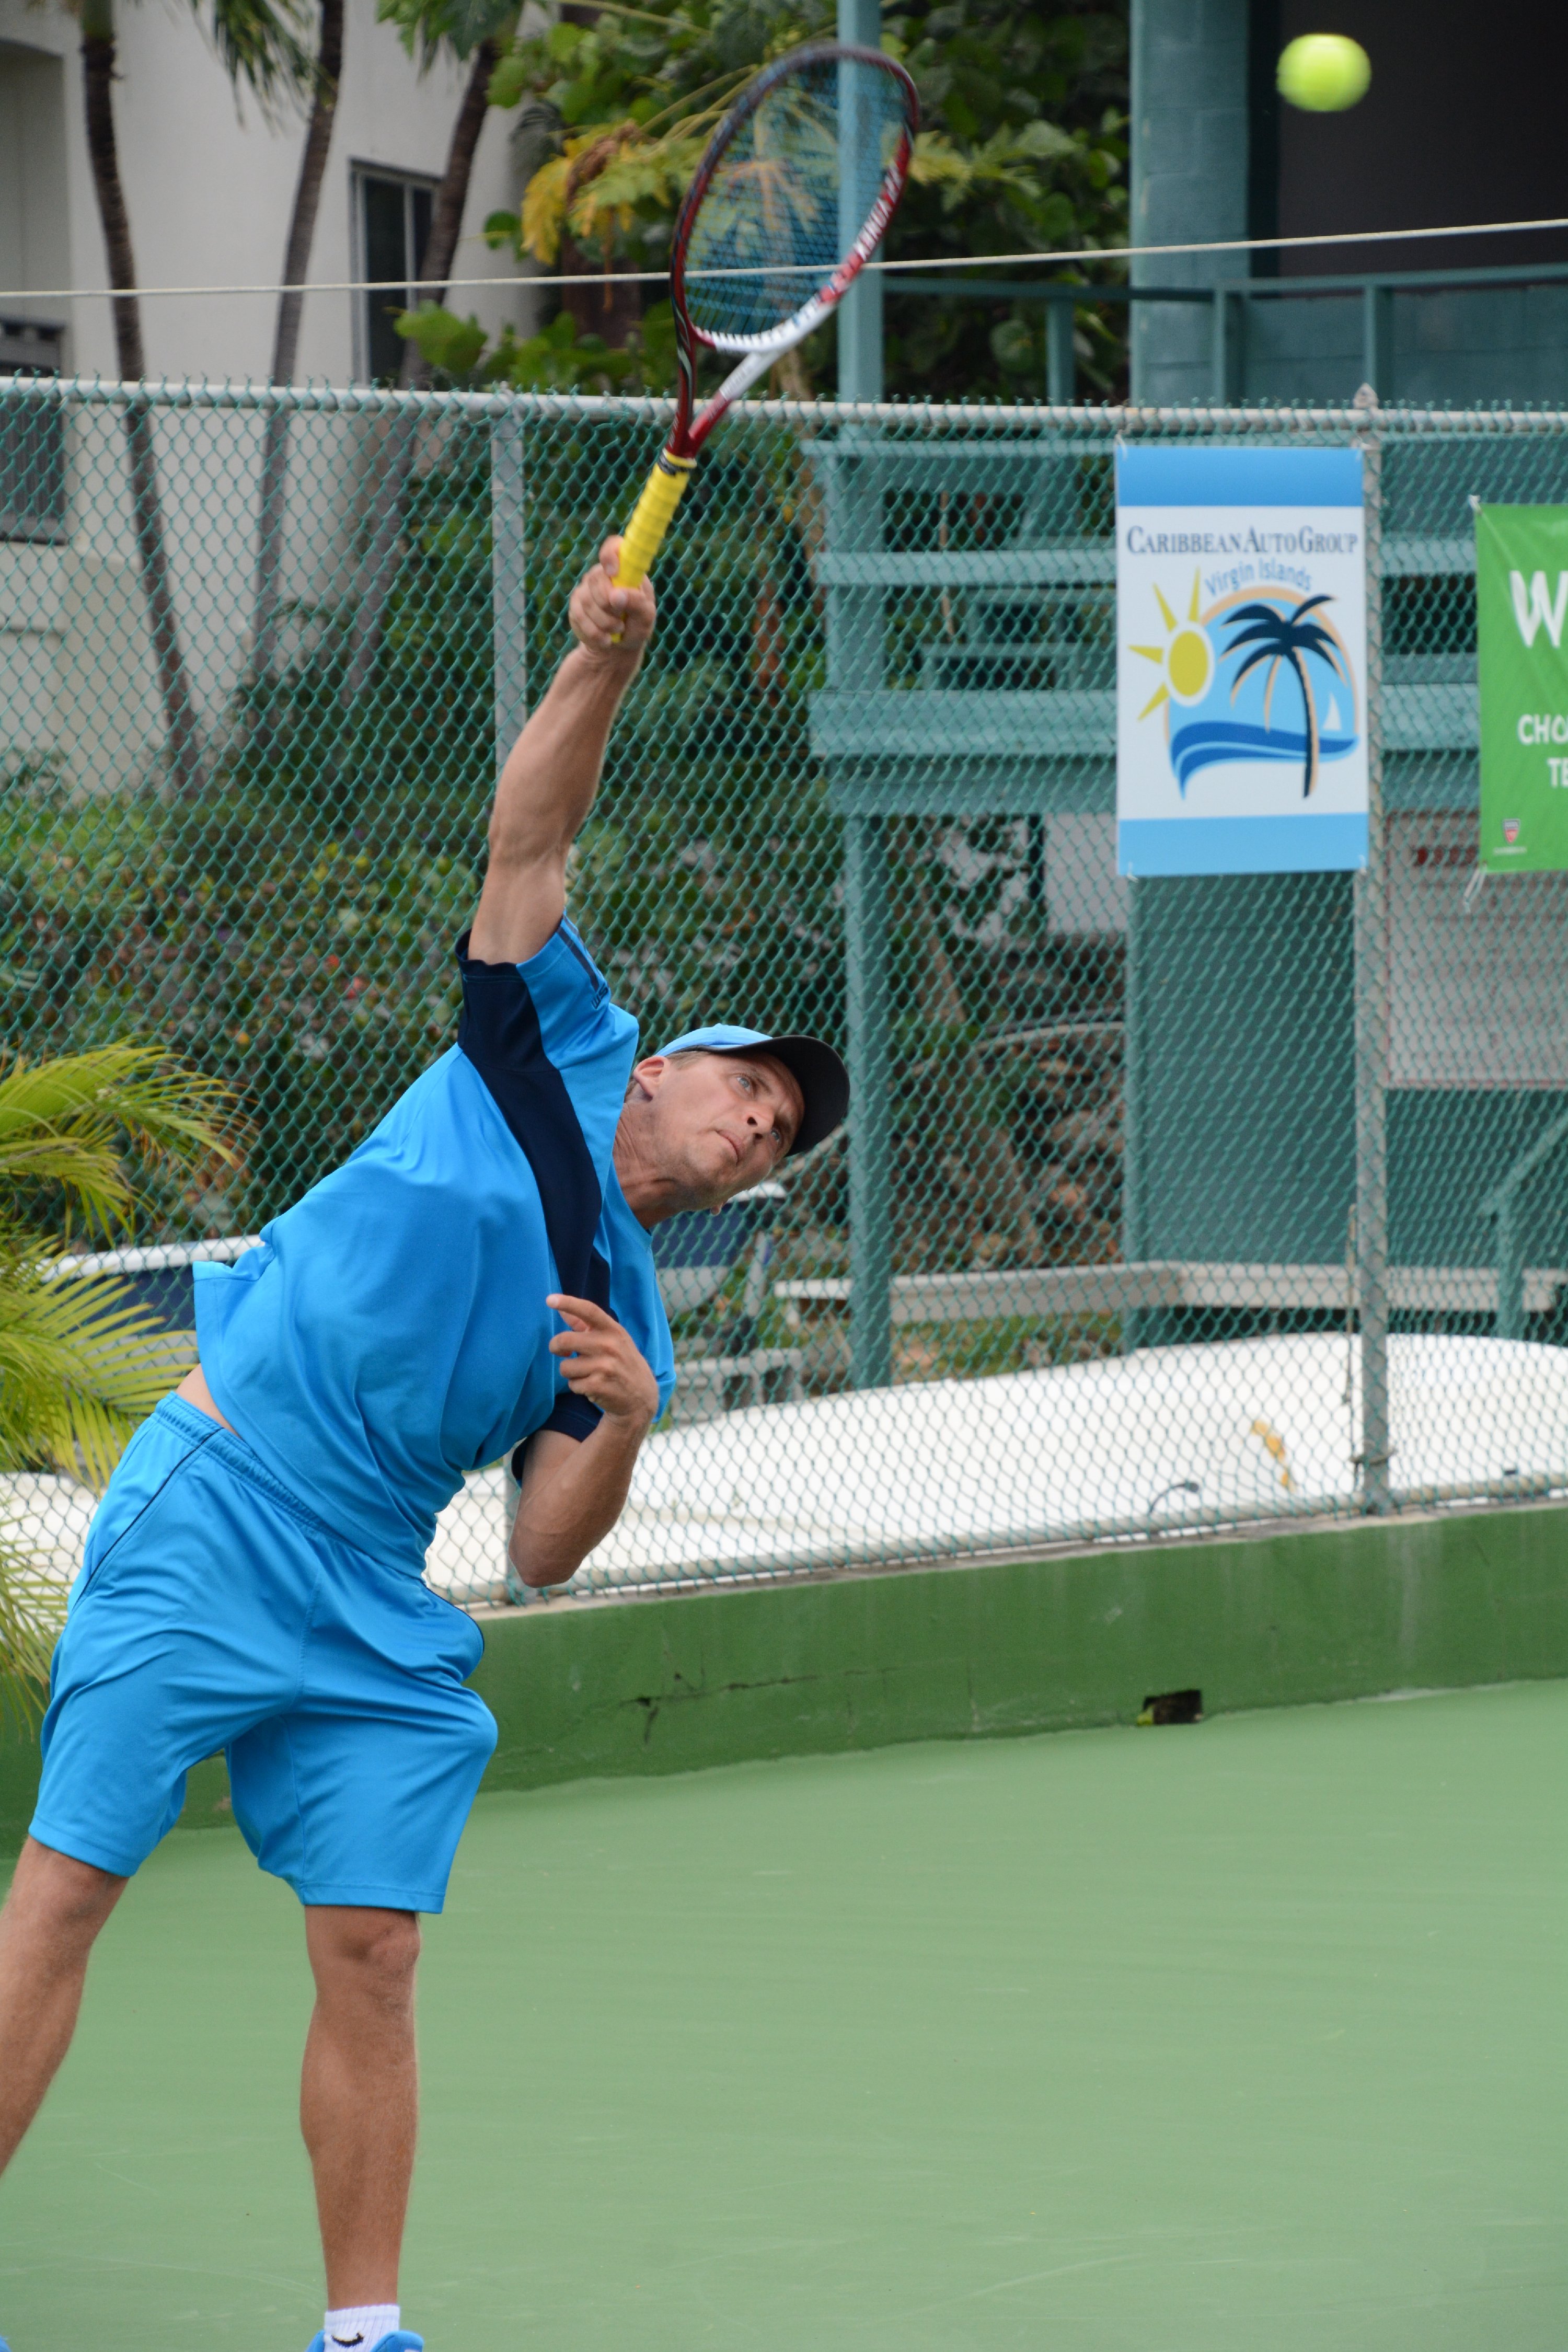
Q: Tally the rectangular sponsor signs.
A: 2